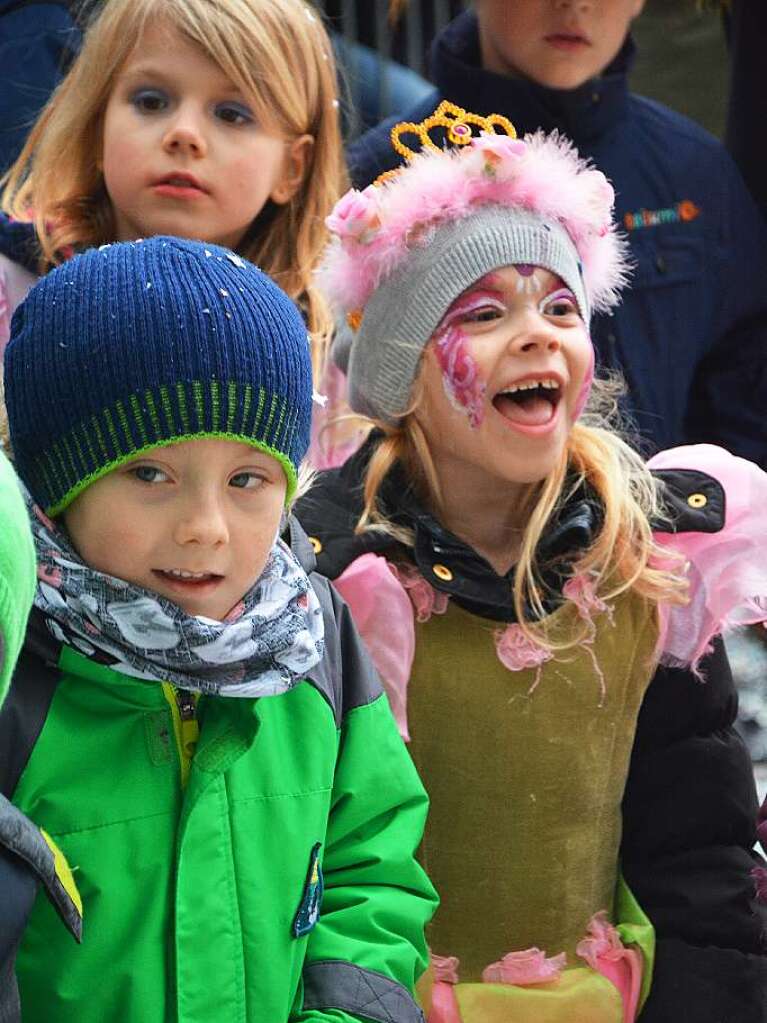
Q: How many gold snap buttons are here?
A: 3